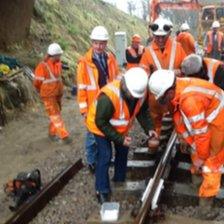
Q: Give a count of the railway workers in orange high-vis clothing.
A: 9